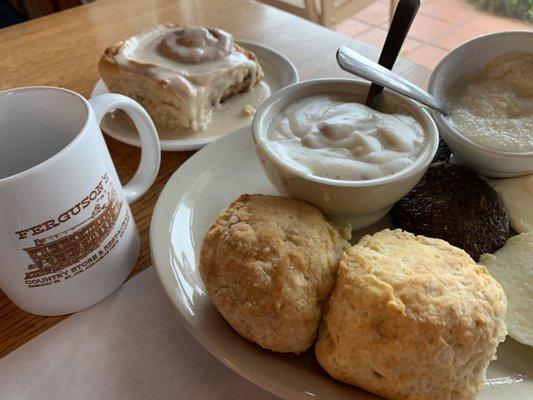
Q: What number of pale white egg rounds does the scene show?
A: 2